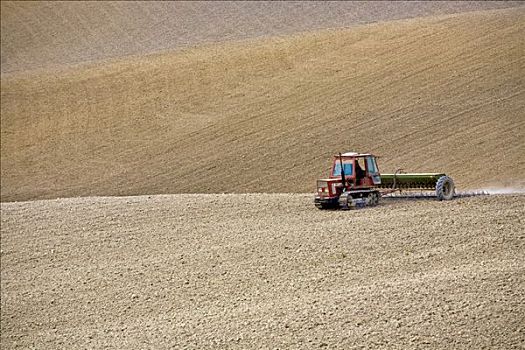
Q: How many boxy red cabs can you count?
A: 1